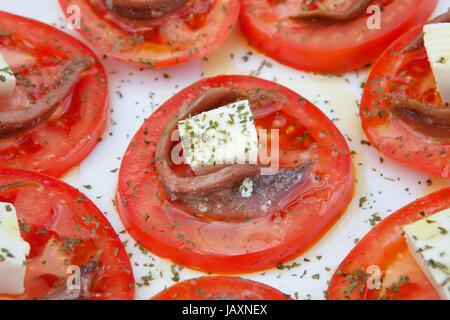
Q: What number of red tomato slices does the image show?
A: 8